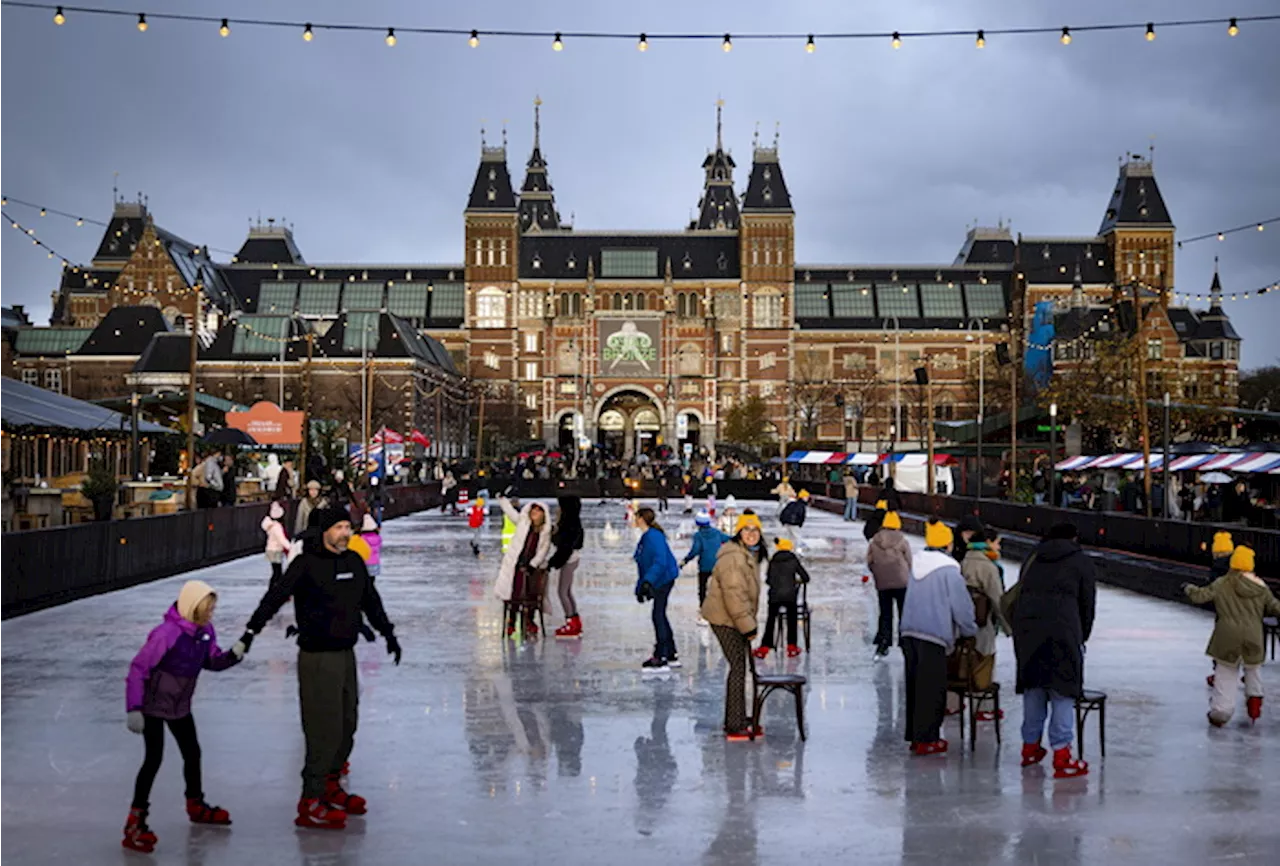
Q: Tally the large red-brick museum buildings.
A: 1